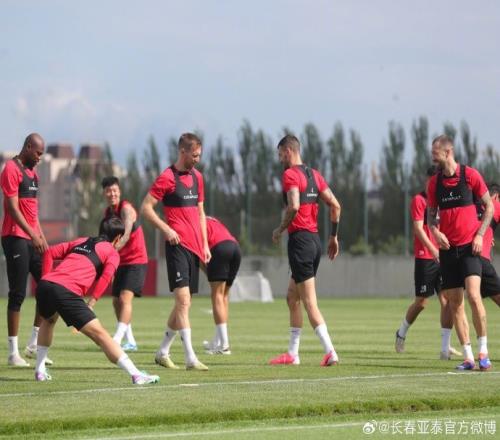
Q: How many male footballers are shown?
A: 9